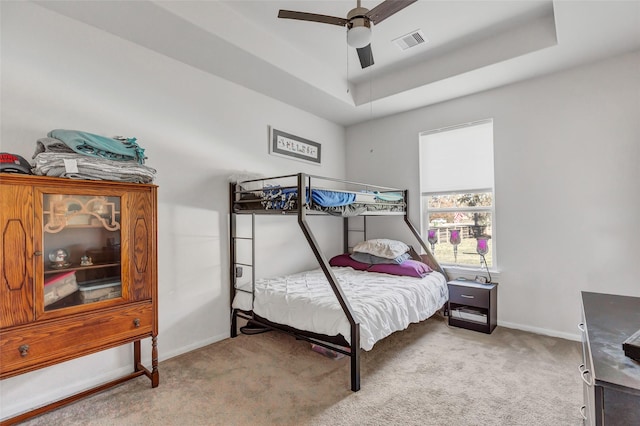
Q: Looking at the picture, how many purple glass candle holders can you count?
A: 3